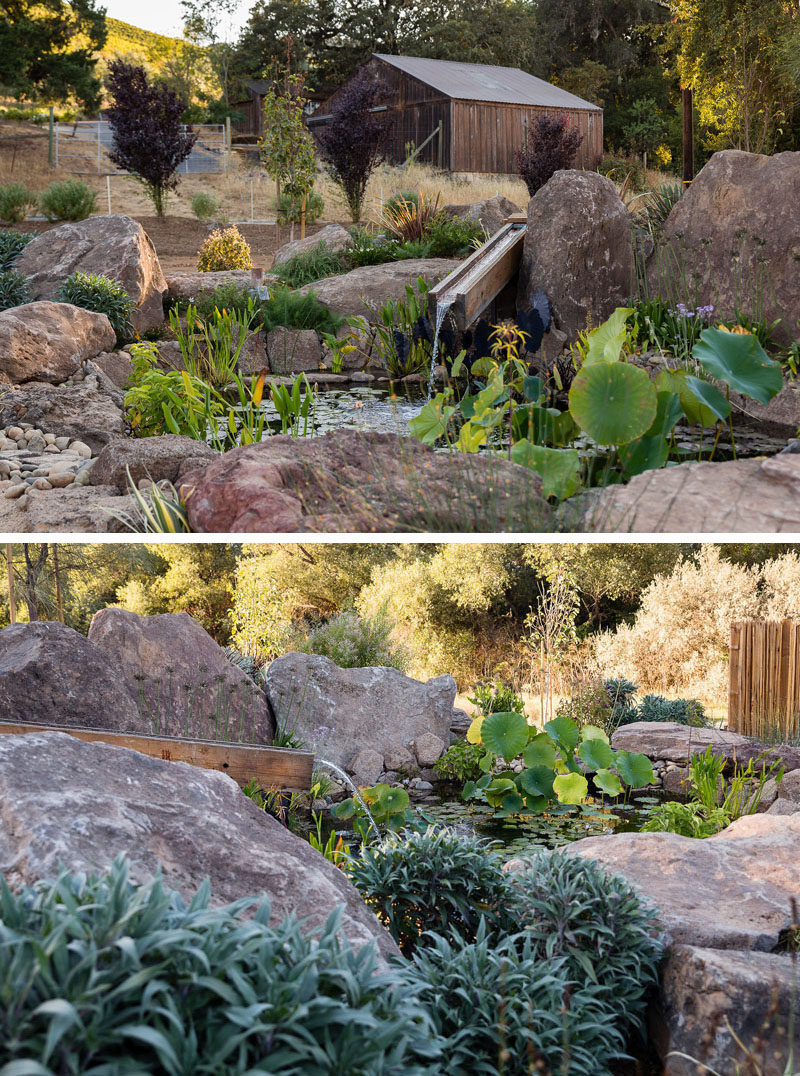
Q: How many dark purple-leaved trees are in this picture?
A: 3